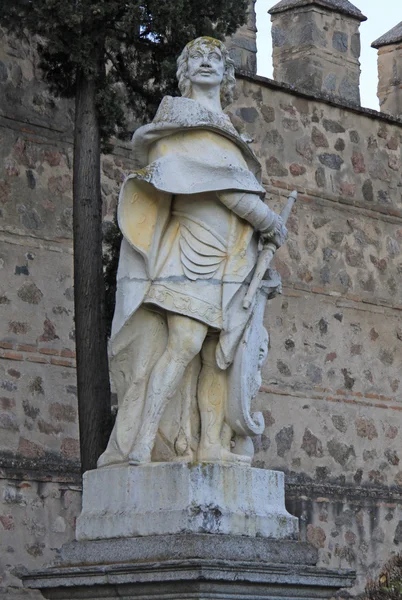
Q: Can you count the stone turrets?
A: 3